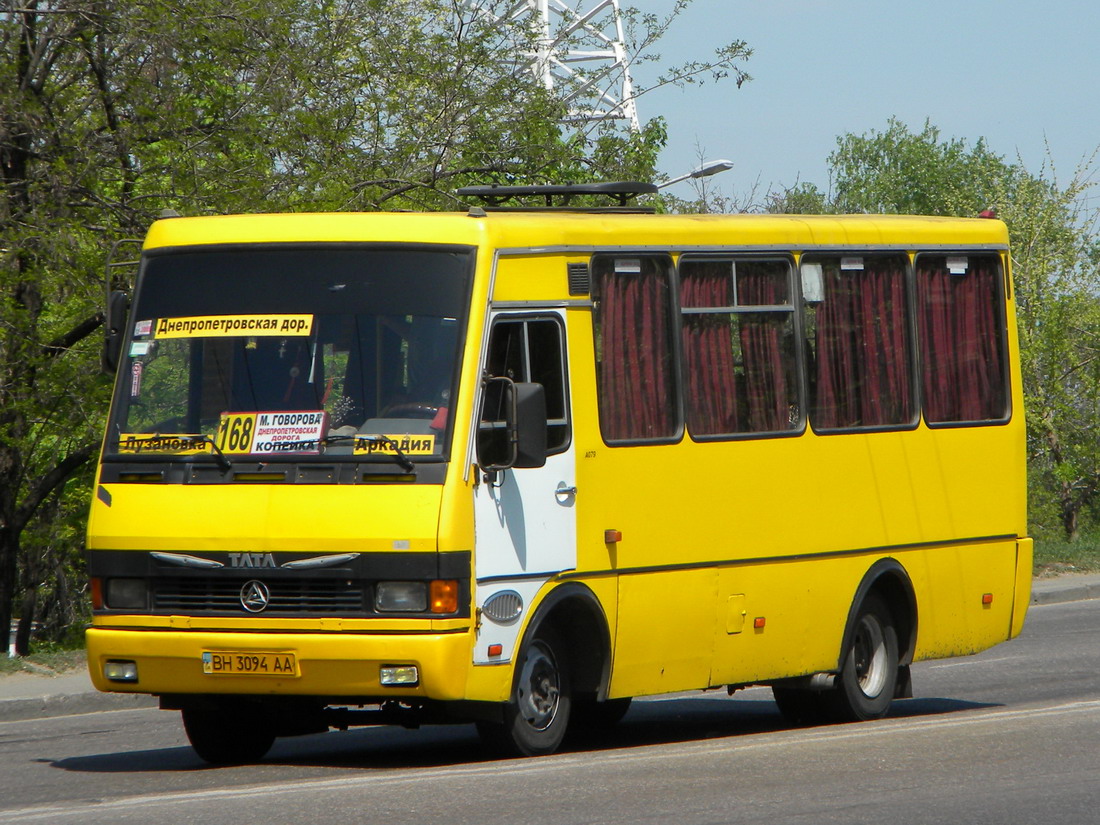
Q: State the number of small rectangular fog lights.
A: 2